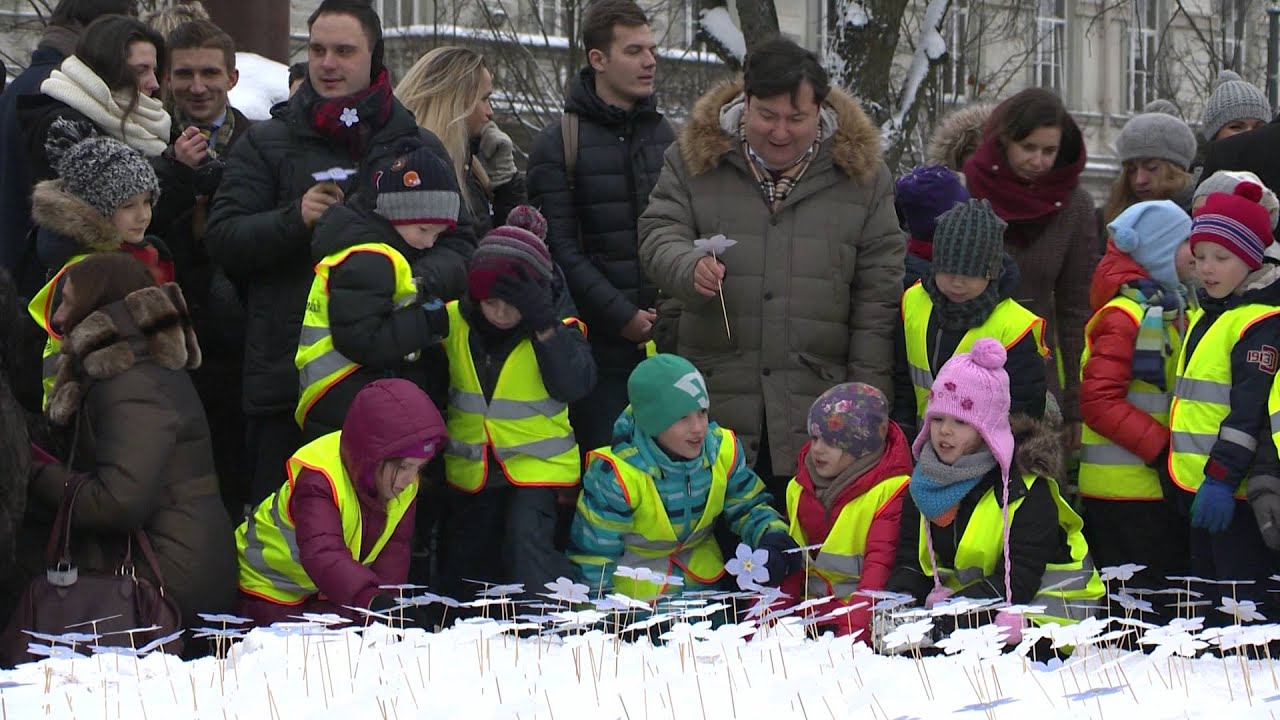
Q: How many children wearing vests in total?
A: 11